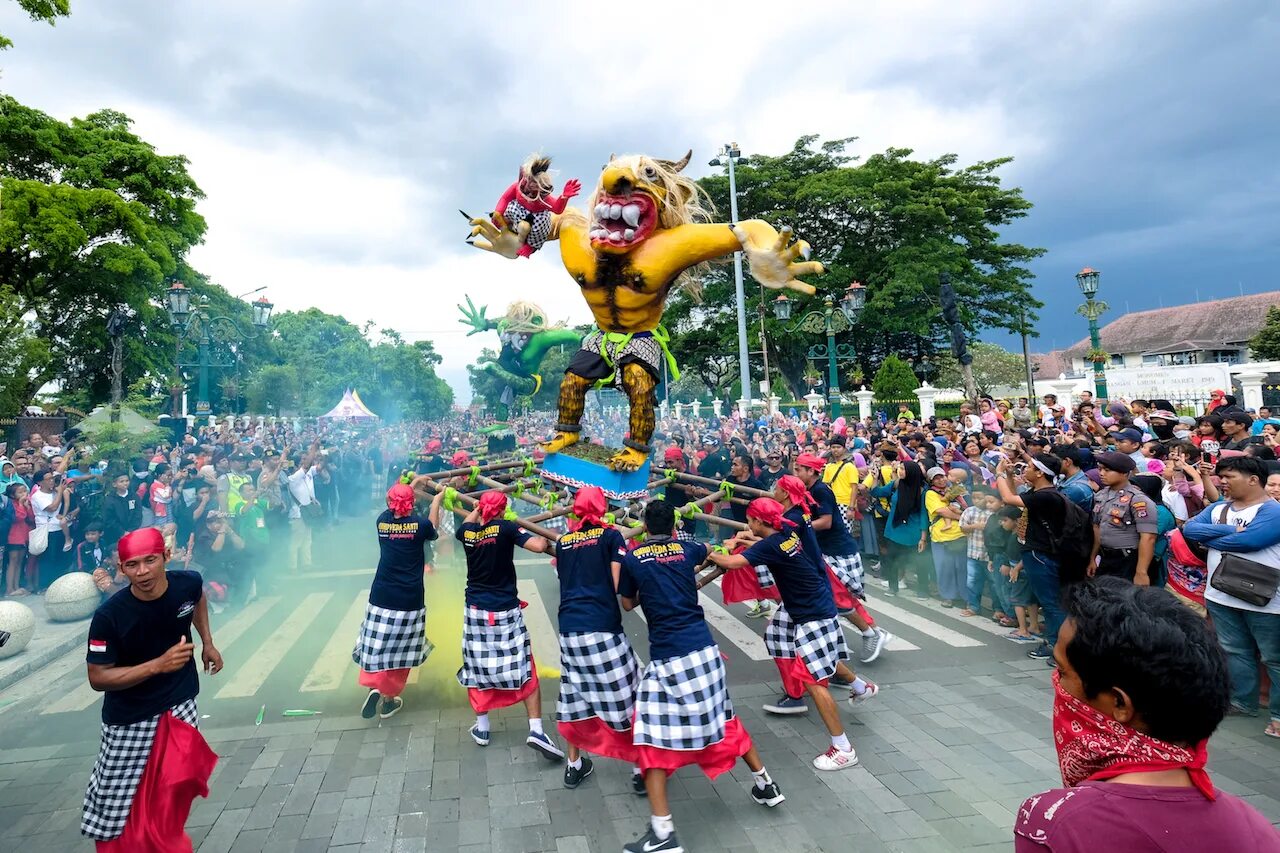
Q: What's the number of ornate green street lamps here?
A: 3